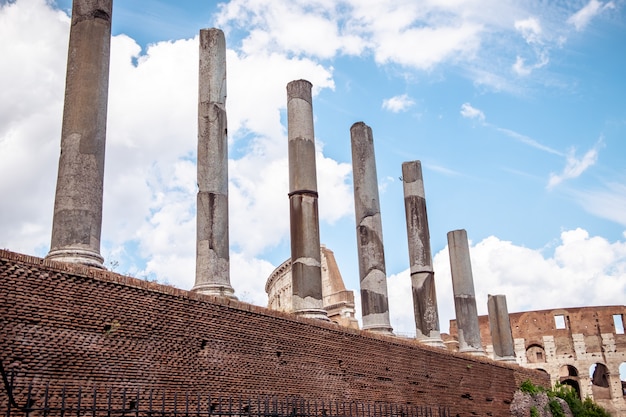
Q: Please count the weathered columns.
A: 7